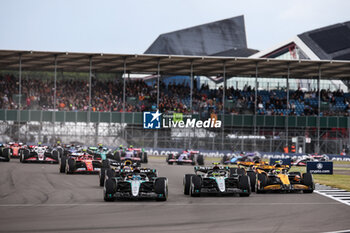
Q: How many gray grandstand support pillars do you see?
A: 10